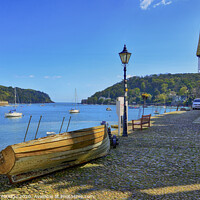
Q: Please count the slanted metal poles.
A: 4